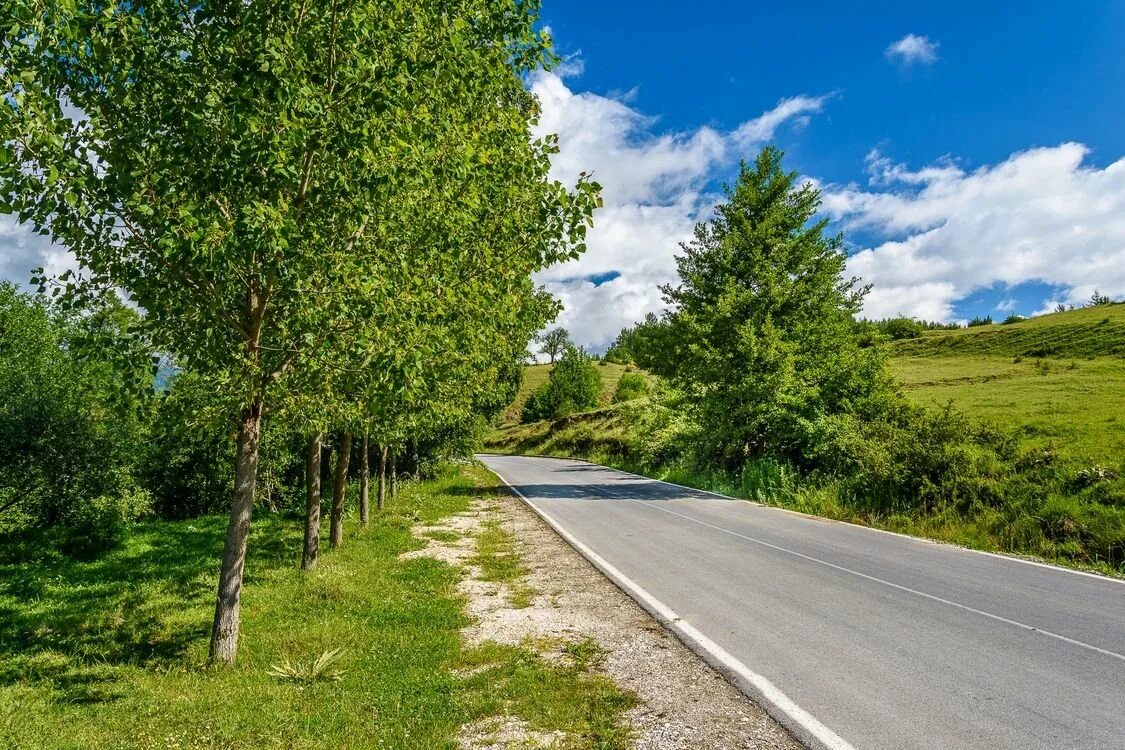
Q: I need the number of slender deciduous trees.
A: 6